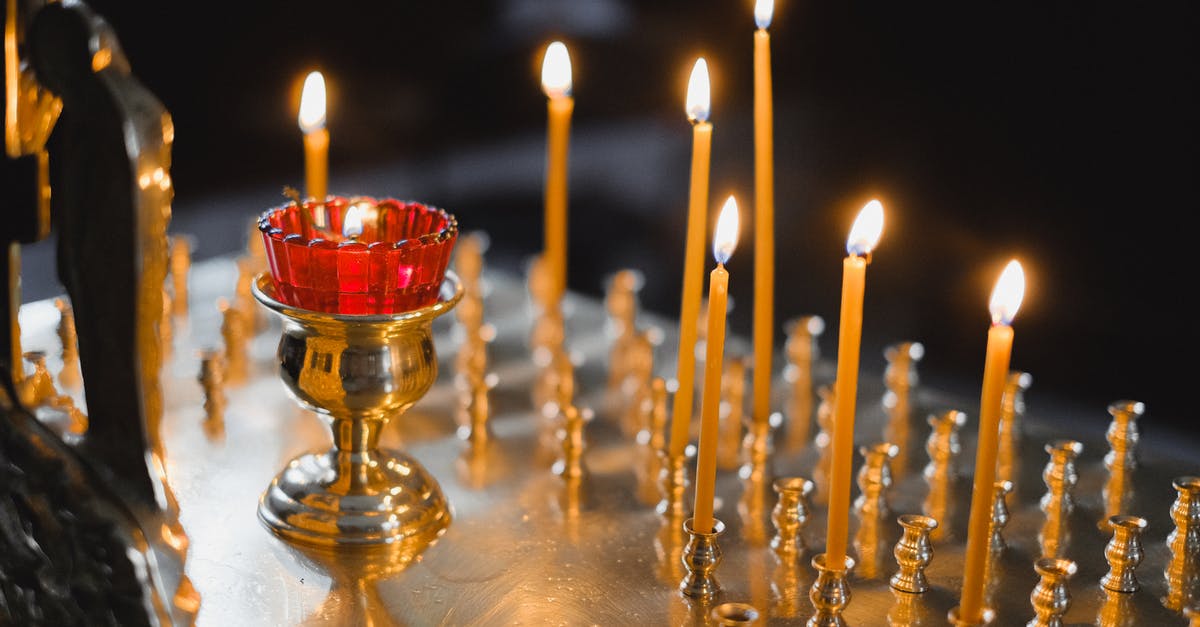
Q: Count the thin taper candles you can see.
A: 7